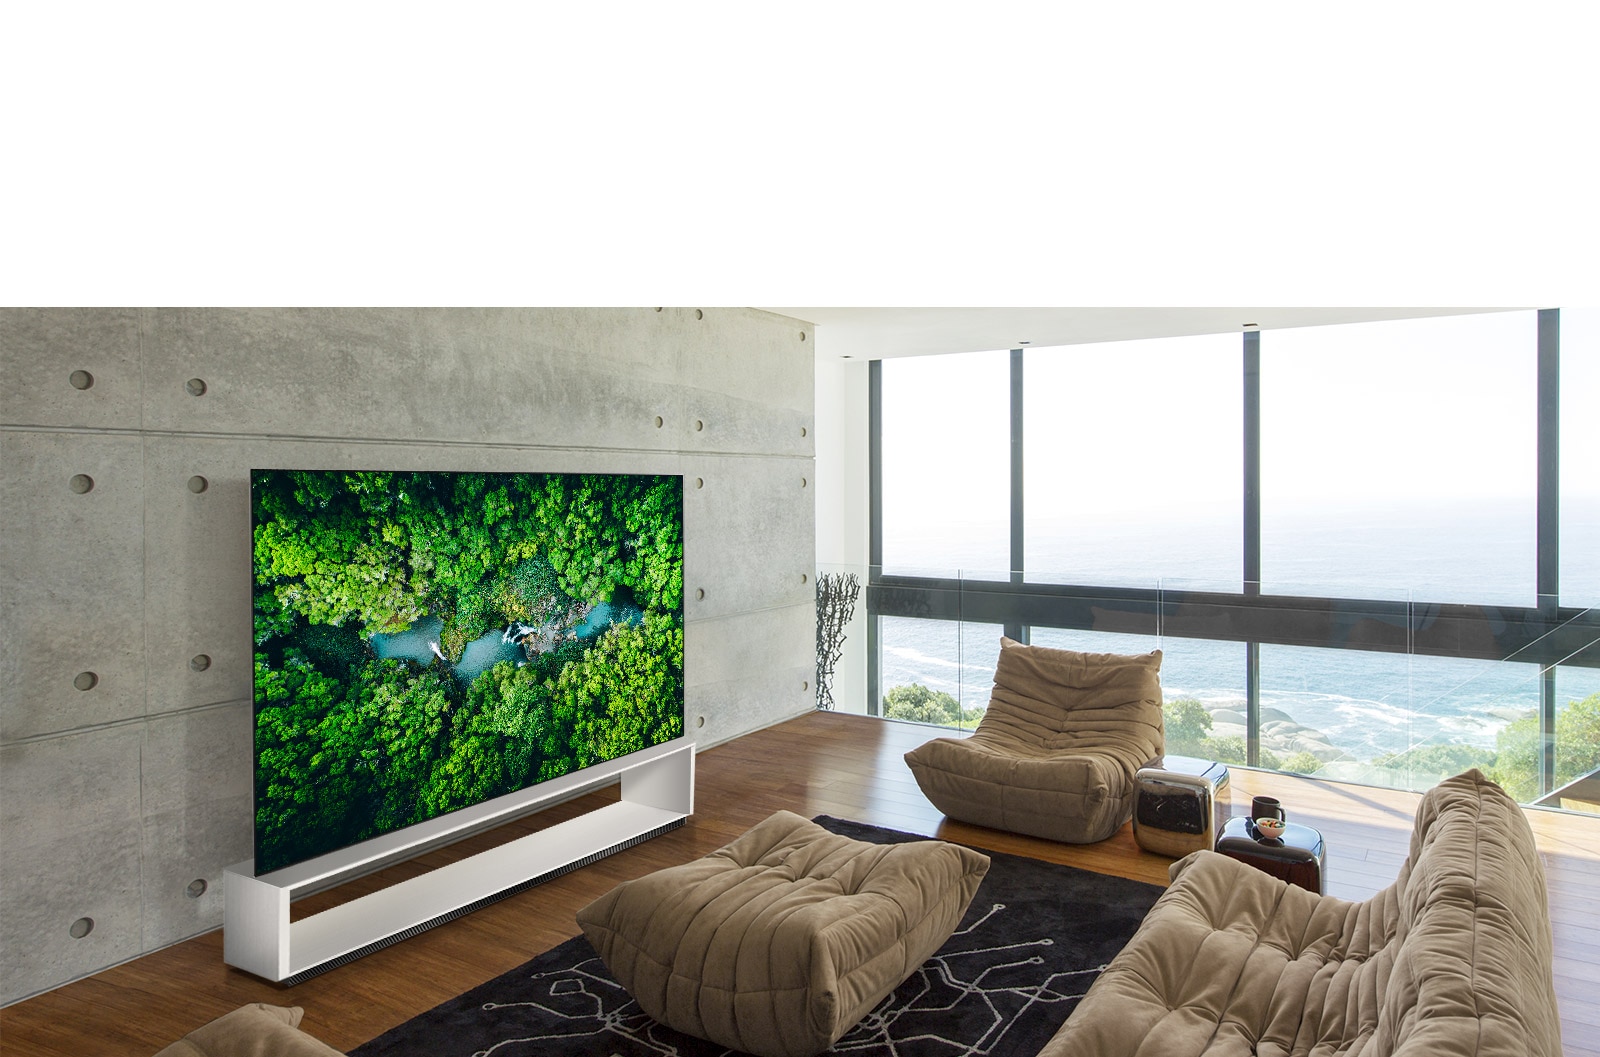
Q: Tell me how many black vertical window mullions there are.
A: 4